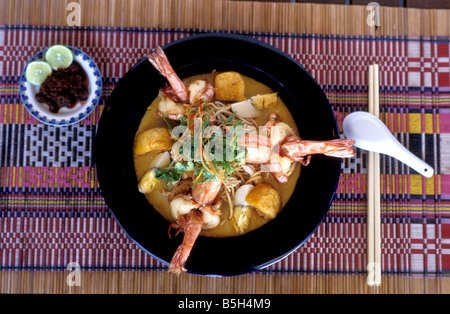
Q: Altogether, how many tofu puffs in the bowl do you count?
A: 3